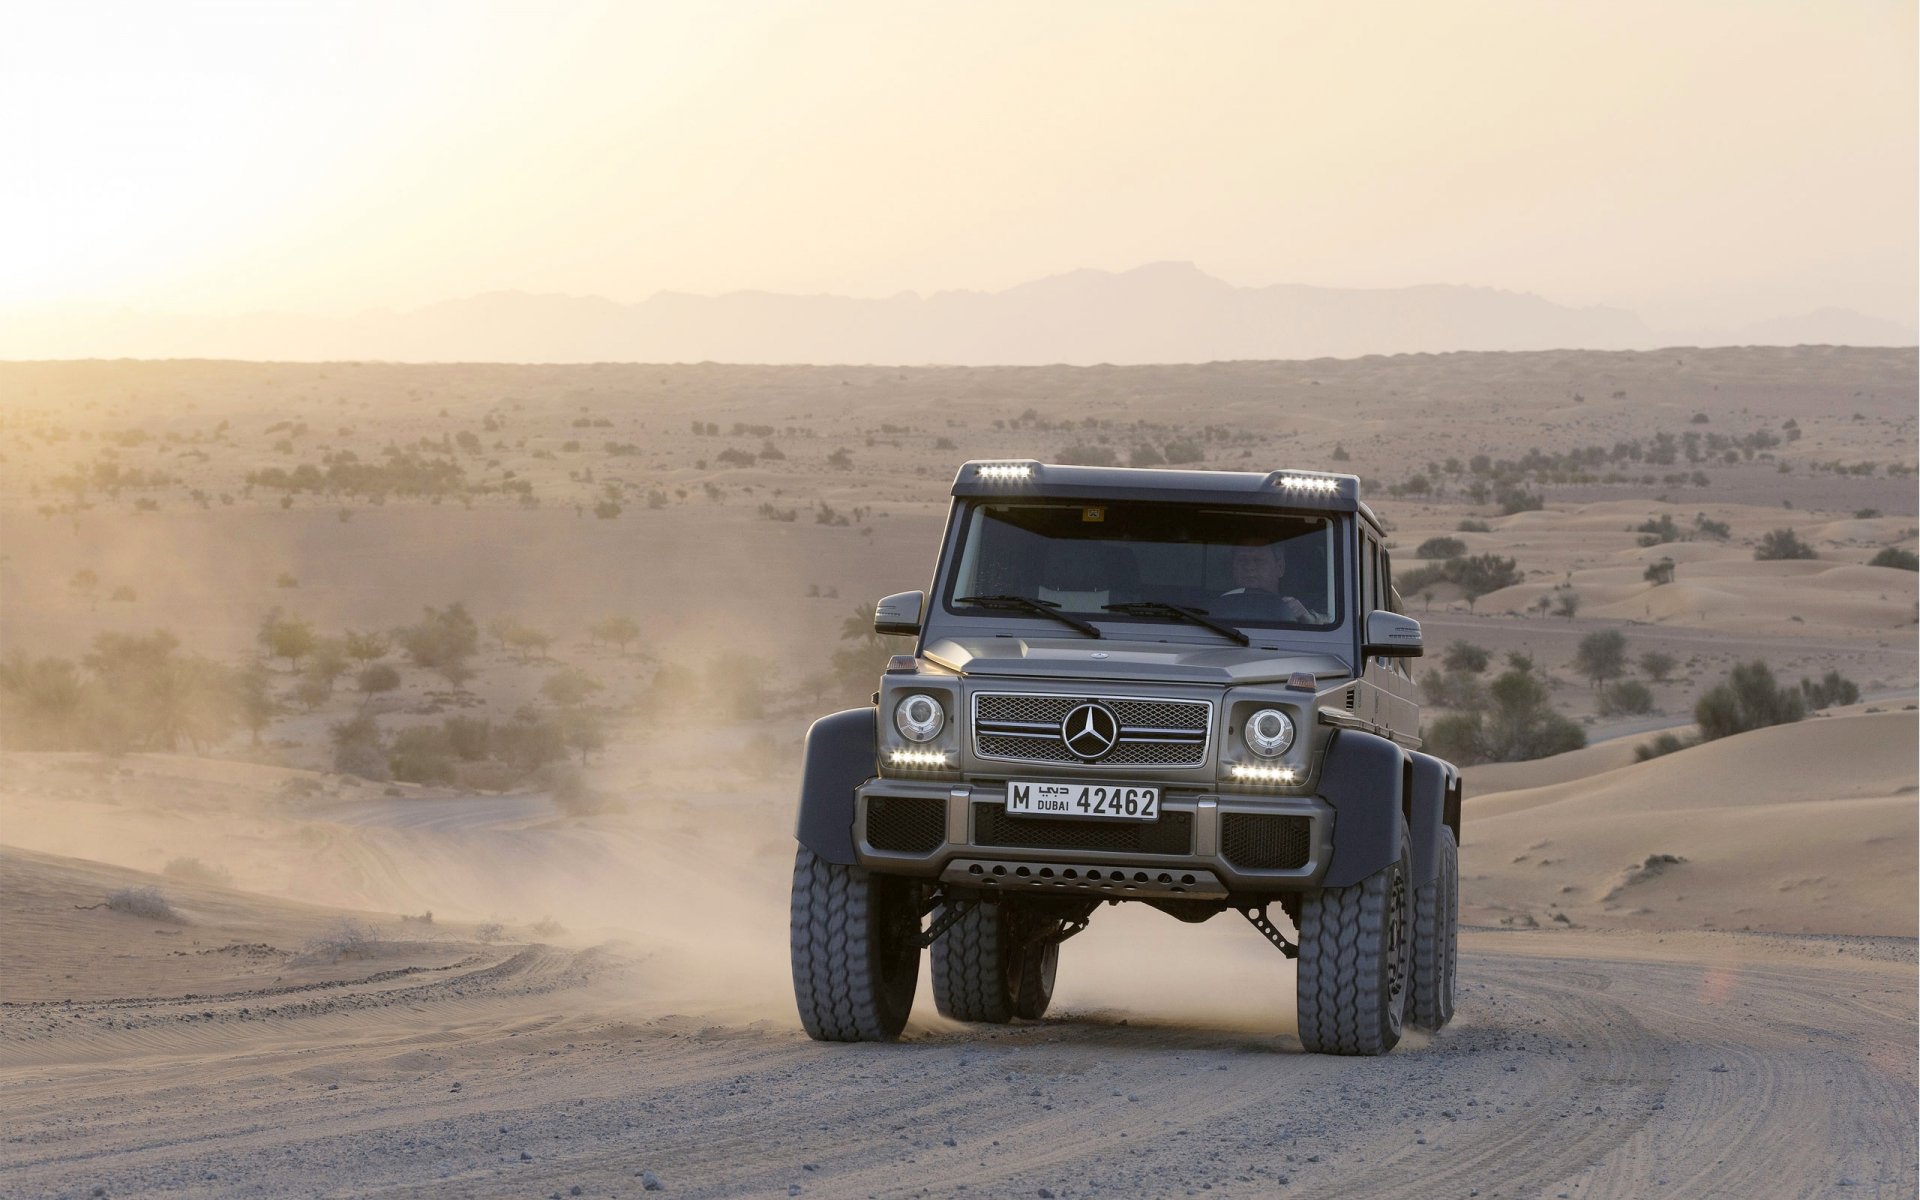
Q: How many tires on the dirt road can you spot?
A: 6